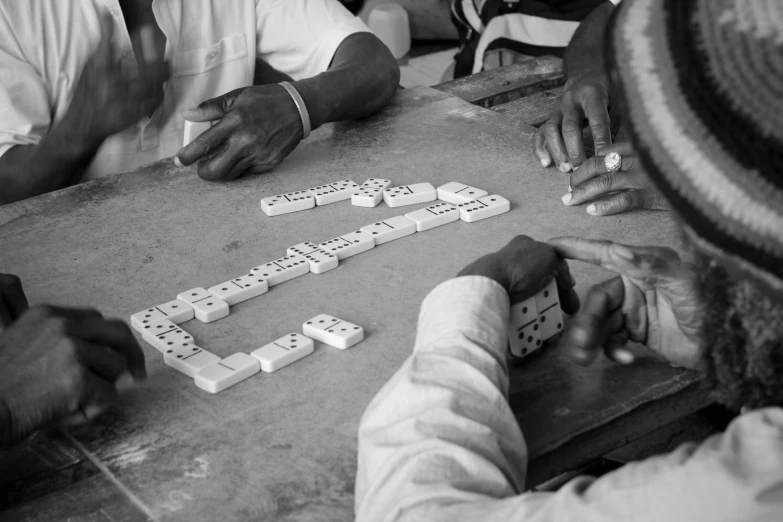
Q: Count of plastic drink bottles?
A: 0